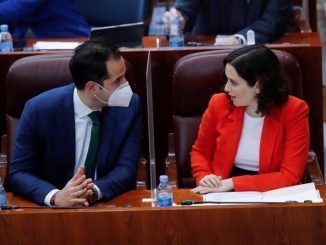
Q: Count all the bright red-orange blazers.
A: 1